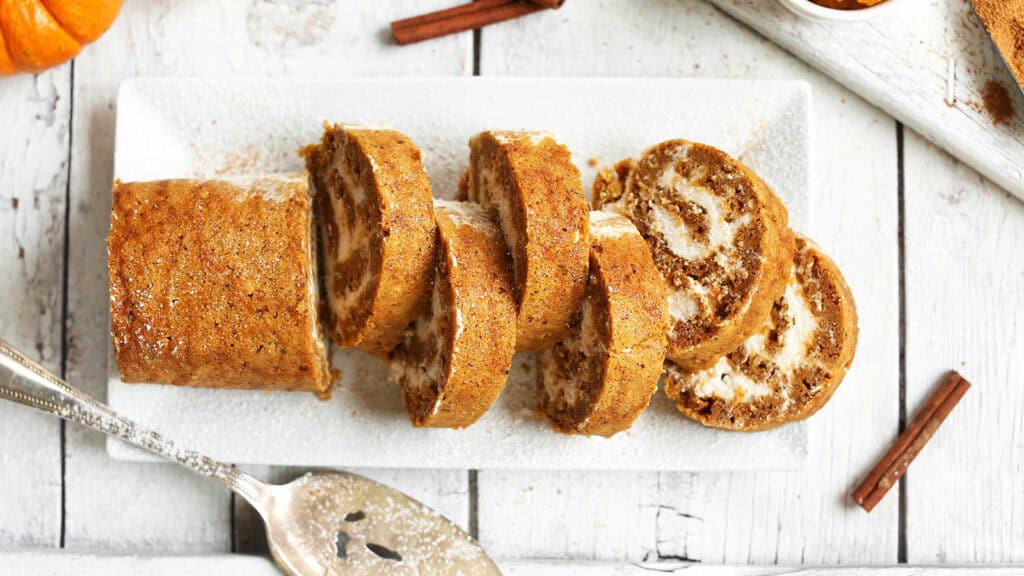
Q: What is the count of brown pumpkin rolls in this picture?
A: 7